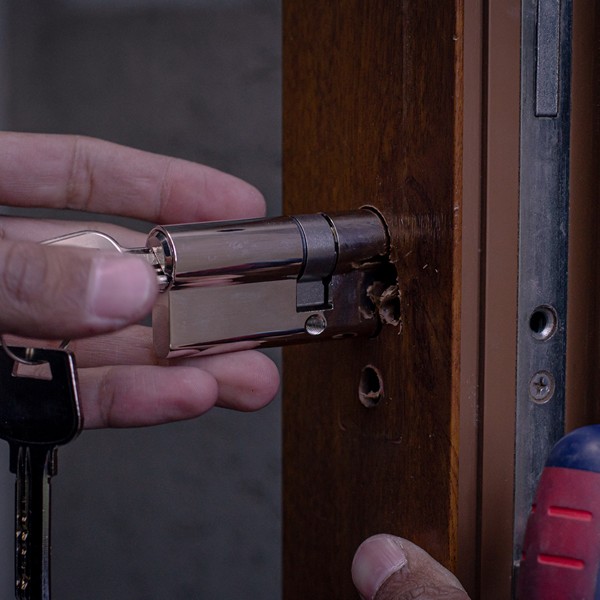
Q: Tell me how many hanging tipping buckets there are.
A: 0